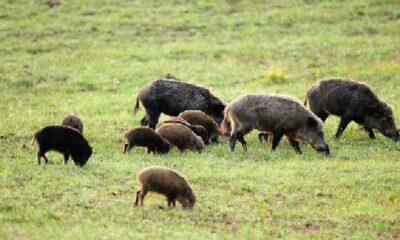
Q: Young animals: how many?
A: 7